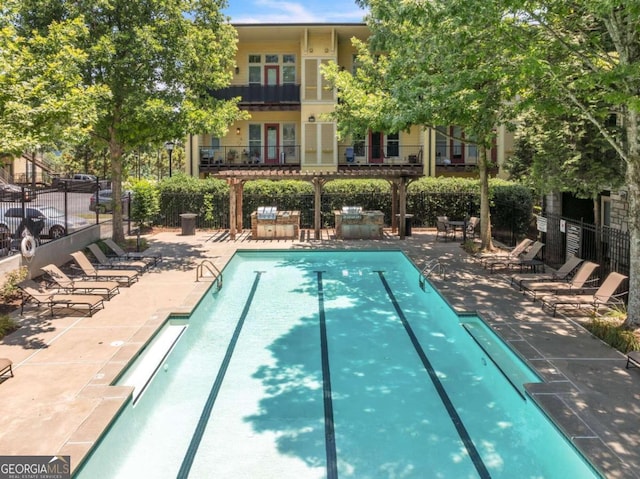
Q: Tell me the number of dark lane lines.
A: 3